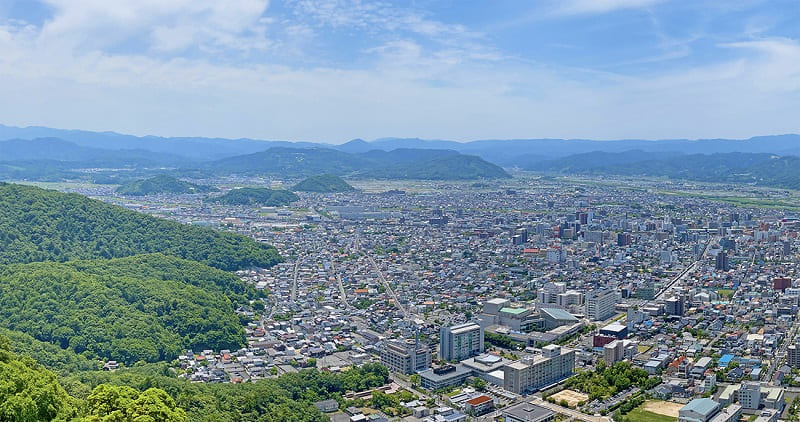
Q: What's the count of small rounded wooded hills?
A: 3